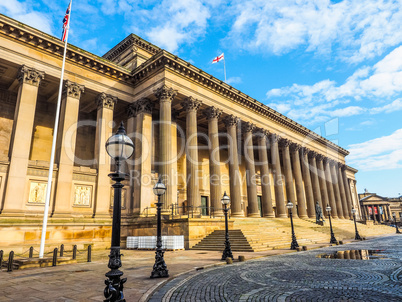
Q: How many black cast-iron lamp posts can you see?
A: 7